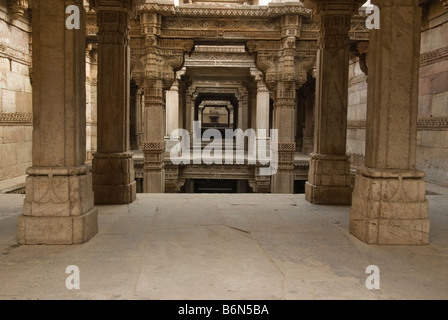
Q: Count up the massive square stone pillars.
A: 4